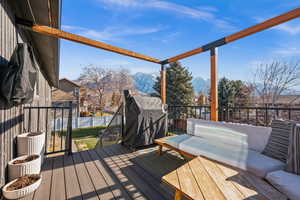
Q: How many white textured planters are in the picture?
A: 3